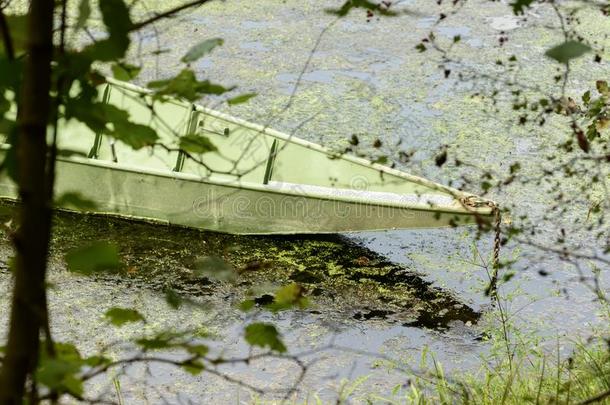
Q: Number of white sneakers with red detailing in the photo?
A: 0